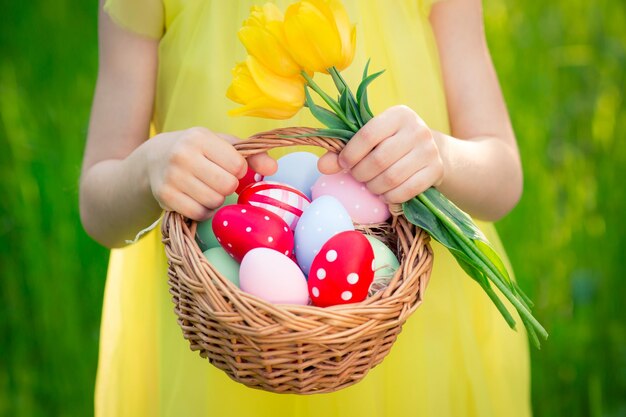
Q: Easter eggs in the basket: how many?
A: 11